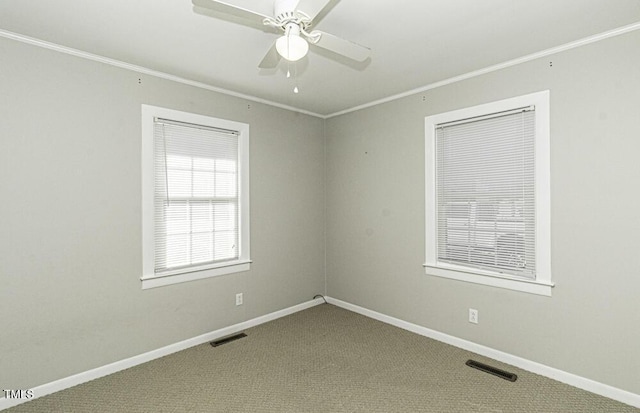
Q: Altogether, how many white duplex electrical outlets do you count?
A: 2